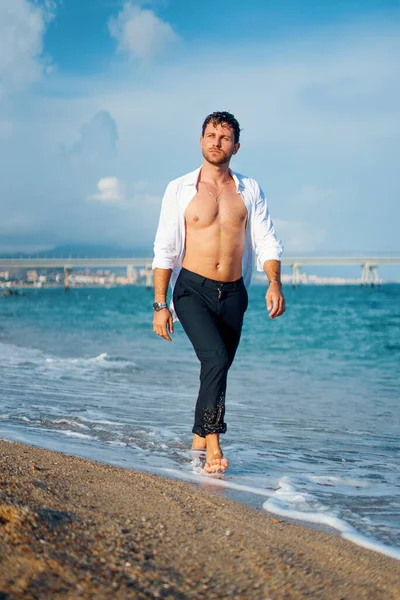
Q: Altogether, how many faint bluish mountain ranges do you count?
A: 1